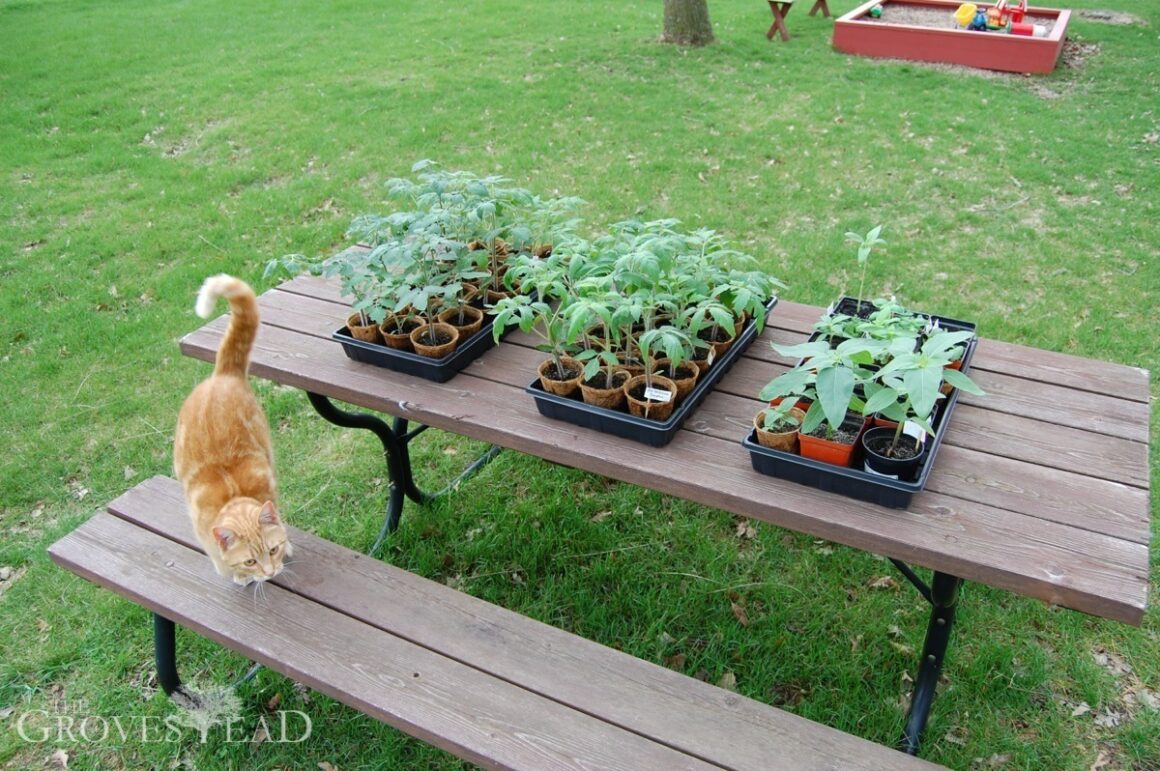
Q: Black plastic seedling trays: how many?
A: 3